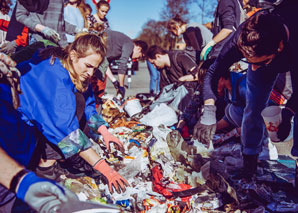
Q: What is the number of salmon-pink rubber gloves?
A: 2